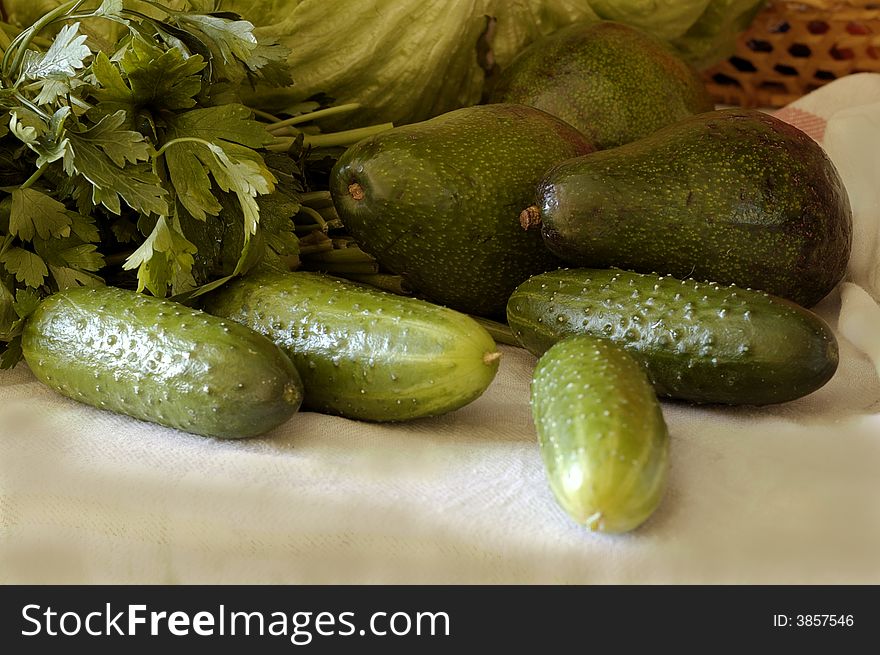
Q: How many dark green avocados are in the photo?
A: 3